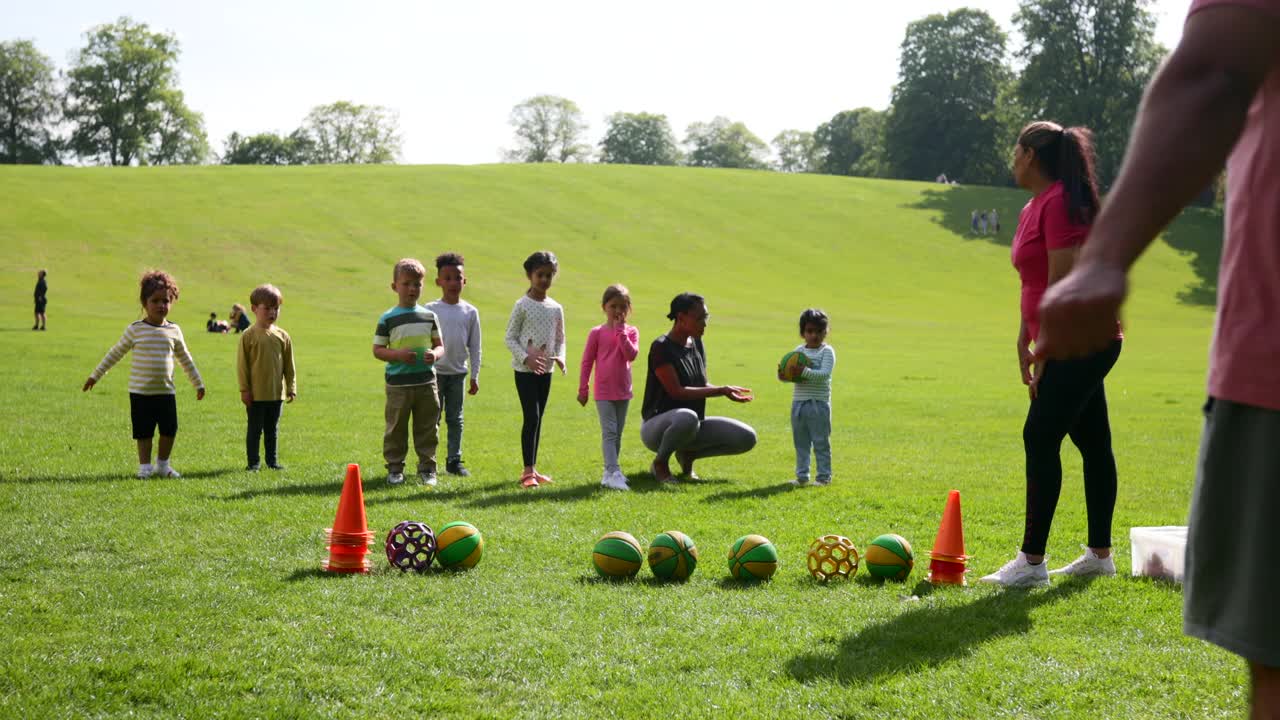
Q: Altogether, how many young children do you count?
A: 7